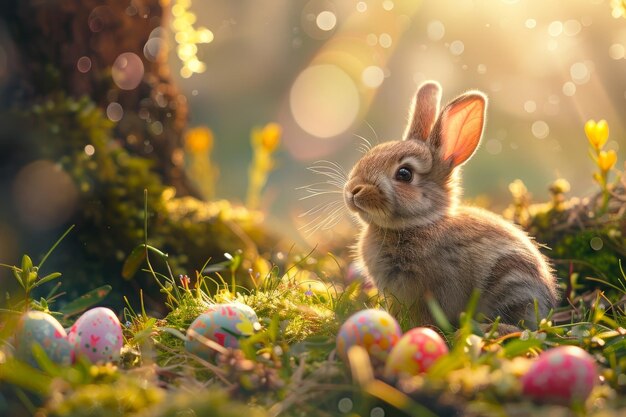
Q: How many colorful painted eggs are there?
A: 6